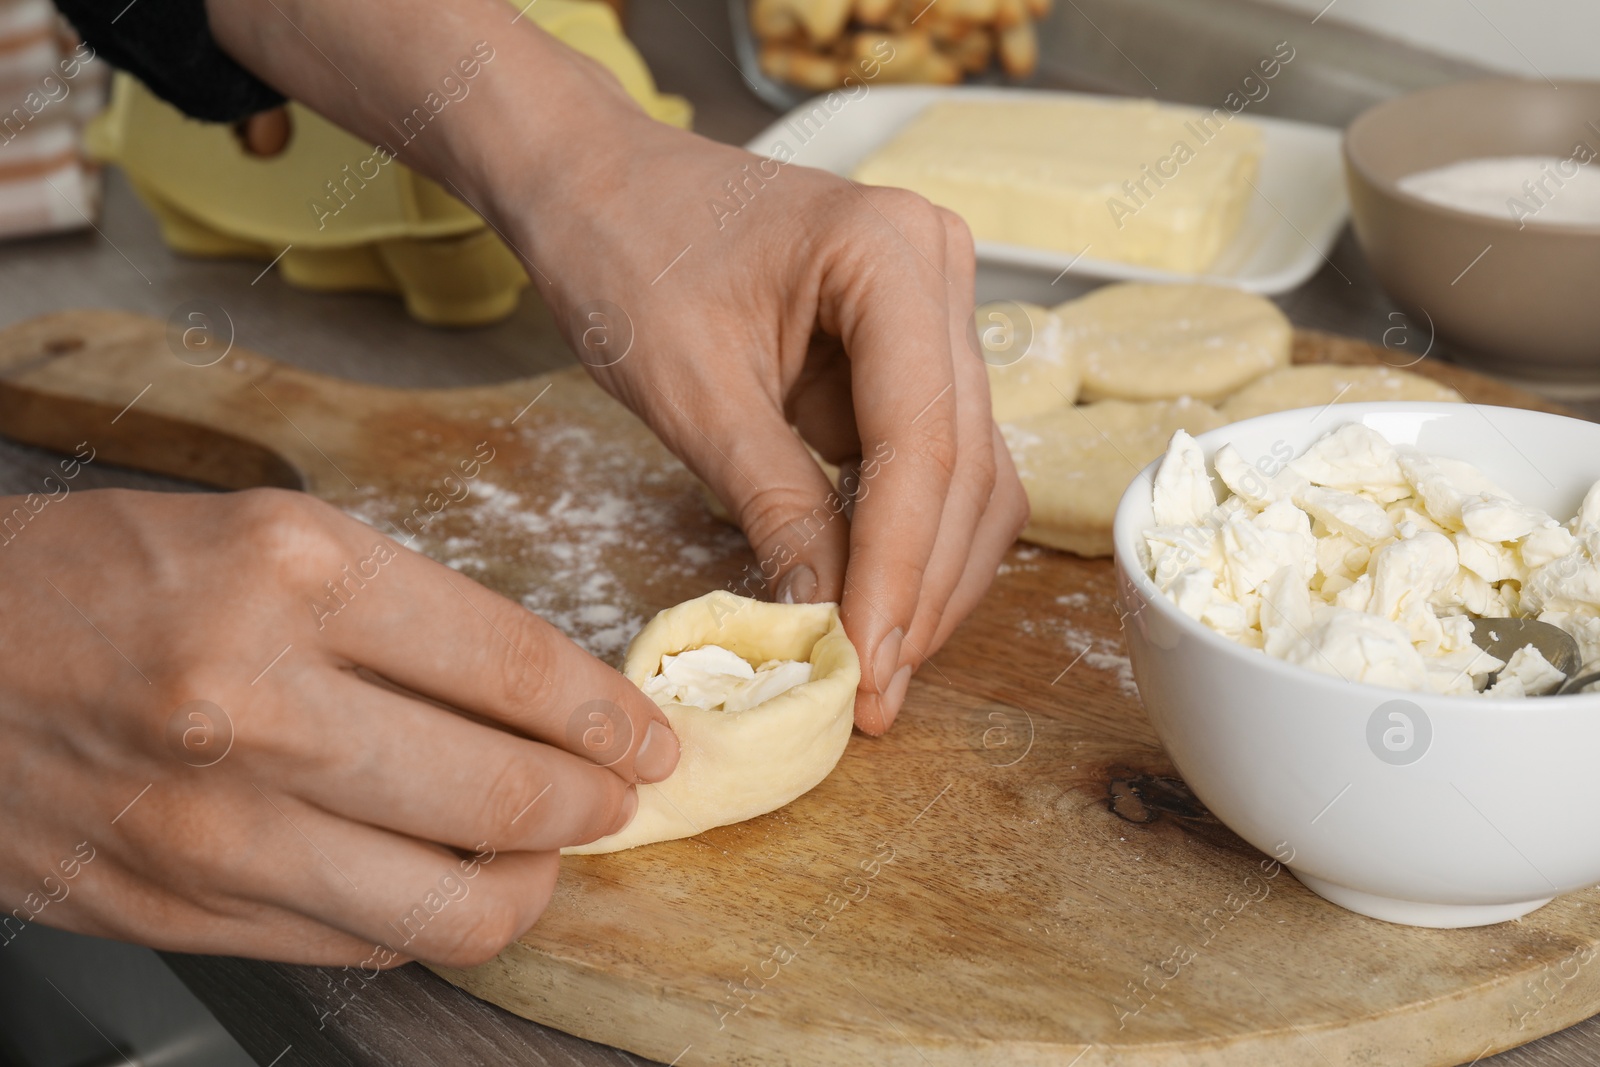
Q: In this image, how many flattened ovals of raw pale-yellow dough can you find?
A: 4